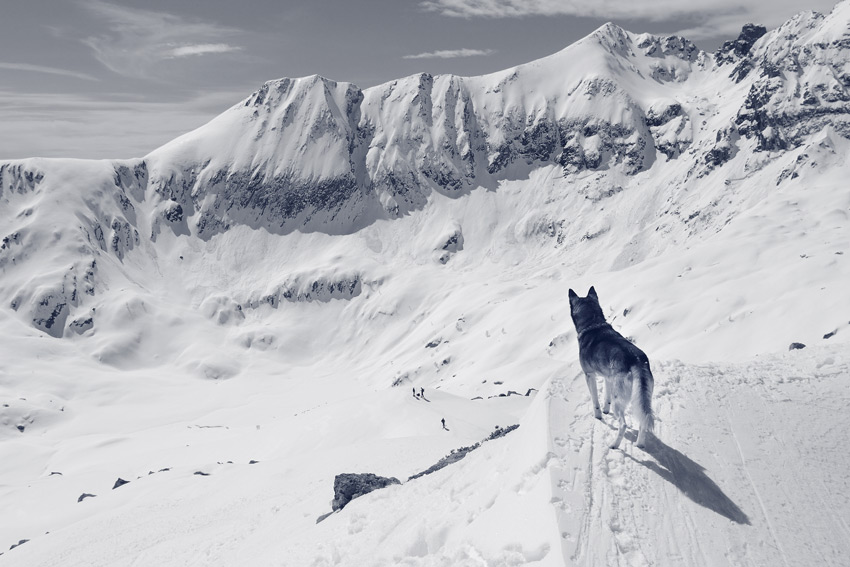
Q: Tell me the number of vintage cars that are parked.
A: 0